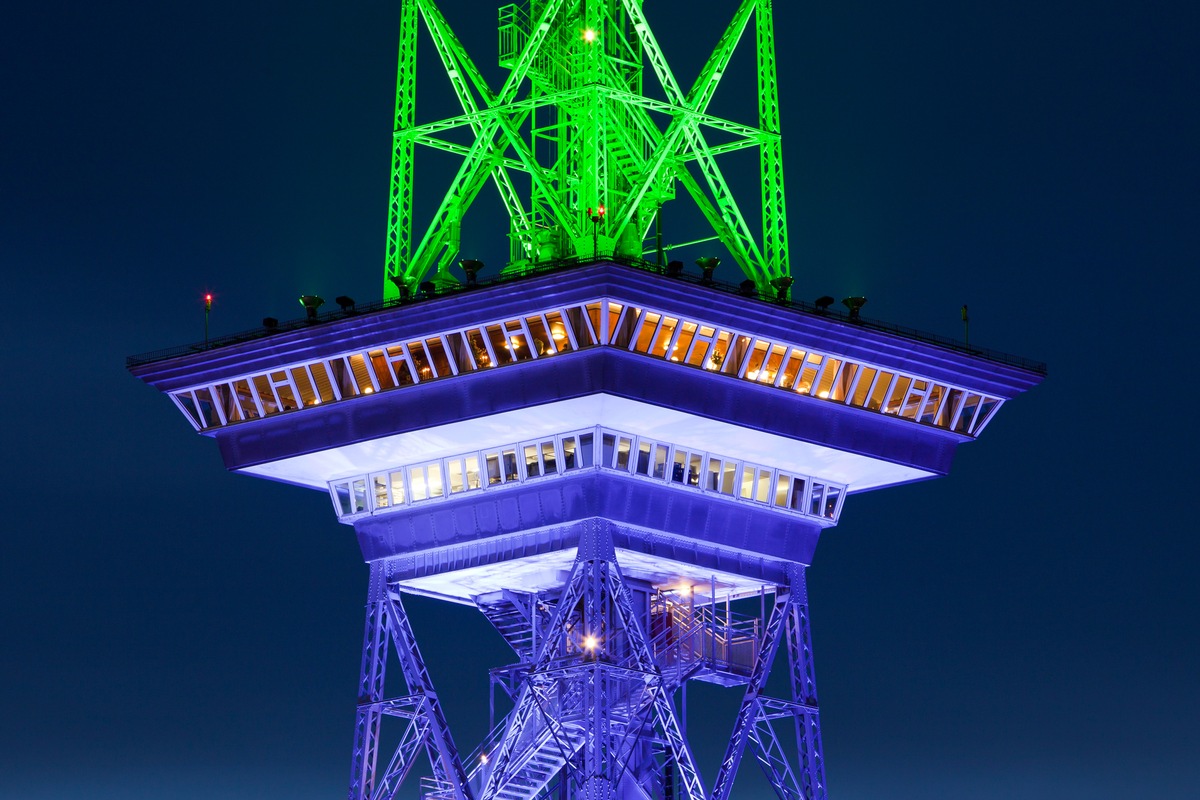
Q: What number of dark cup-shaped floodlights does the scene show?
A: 6